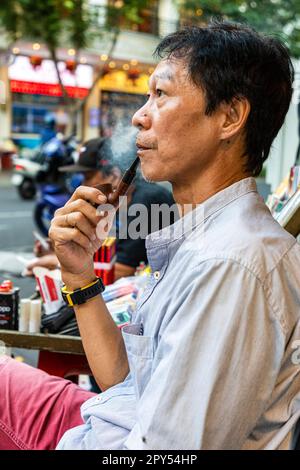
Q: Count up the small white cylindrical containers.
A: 2